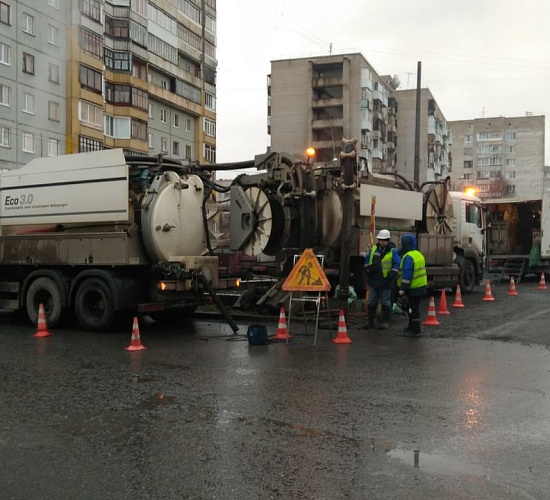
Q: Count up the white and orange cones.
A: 9